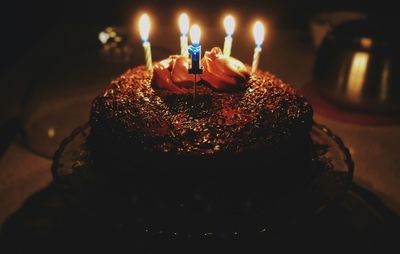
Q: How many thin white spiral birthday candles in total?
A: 4